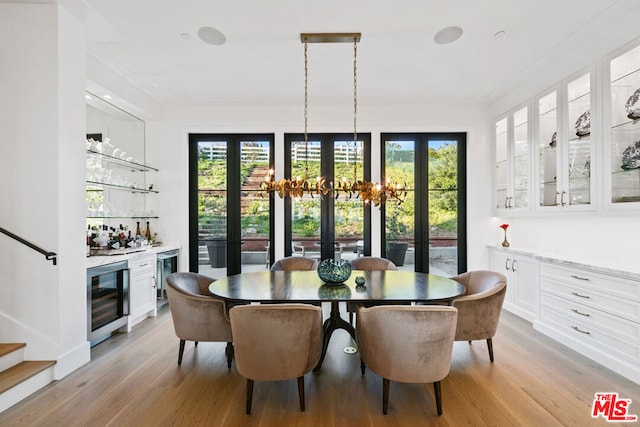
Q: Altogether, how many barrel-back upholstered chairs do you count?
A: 6